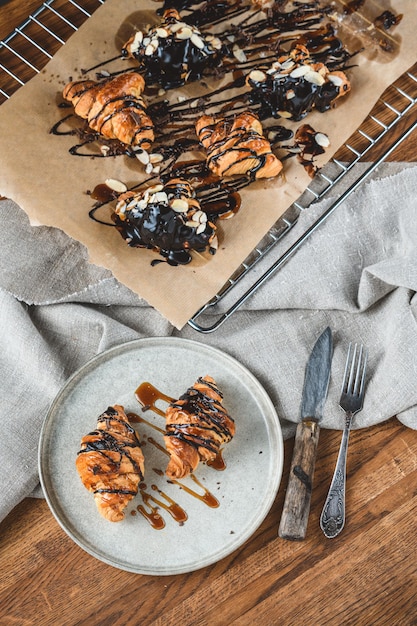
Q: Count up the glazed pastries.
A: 7